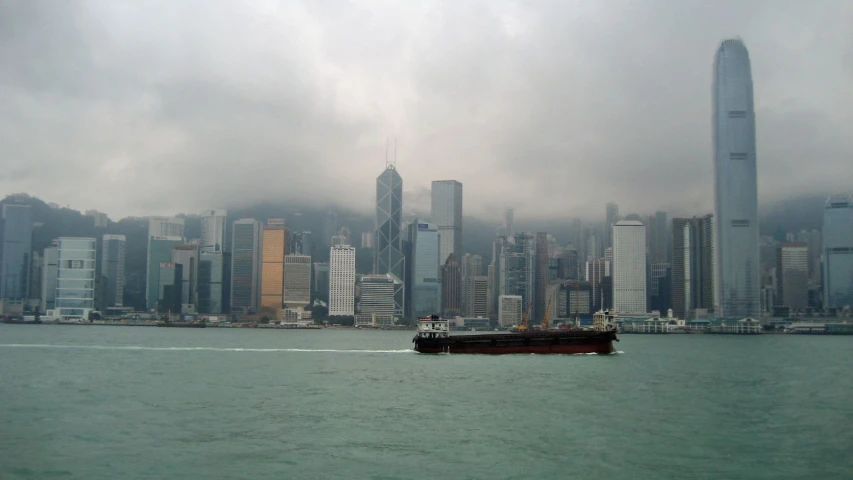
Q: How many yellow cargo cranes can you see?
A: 2